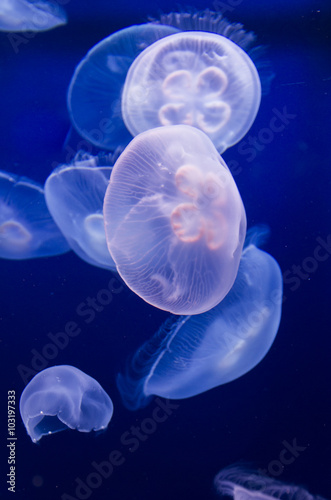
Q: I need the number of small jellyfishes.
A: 1